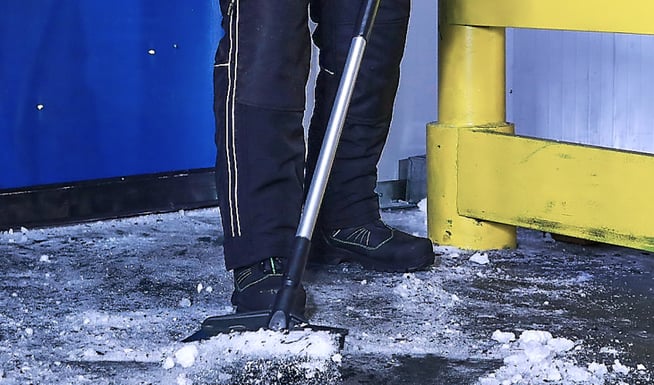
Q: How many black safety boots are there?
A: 2